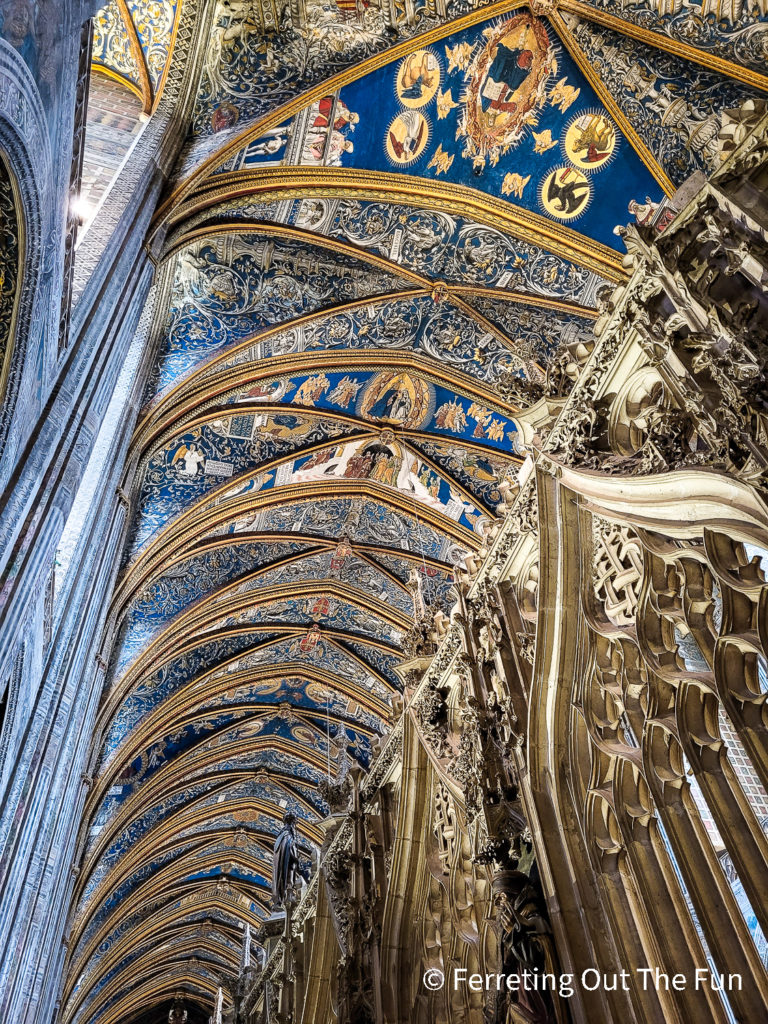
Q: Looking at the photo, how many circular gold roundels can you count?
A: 4